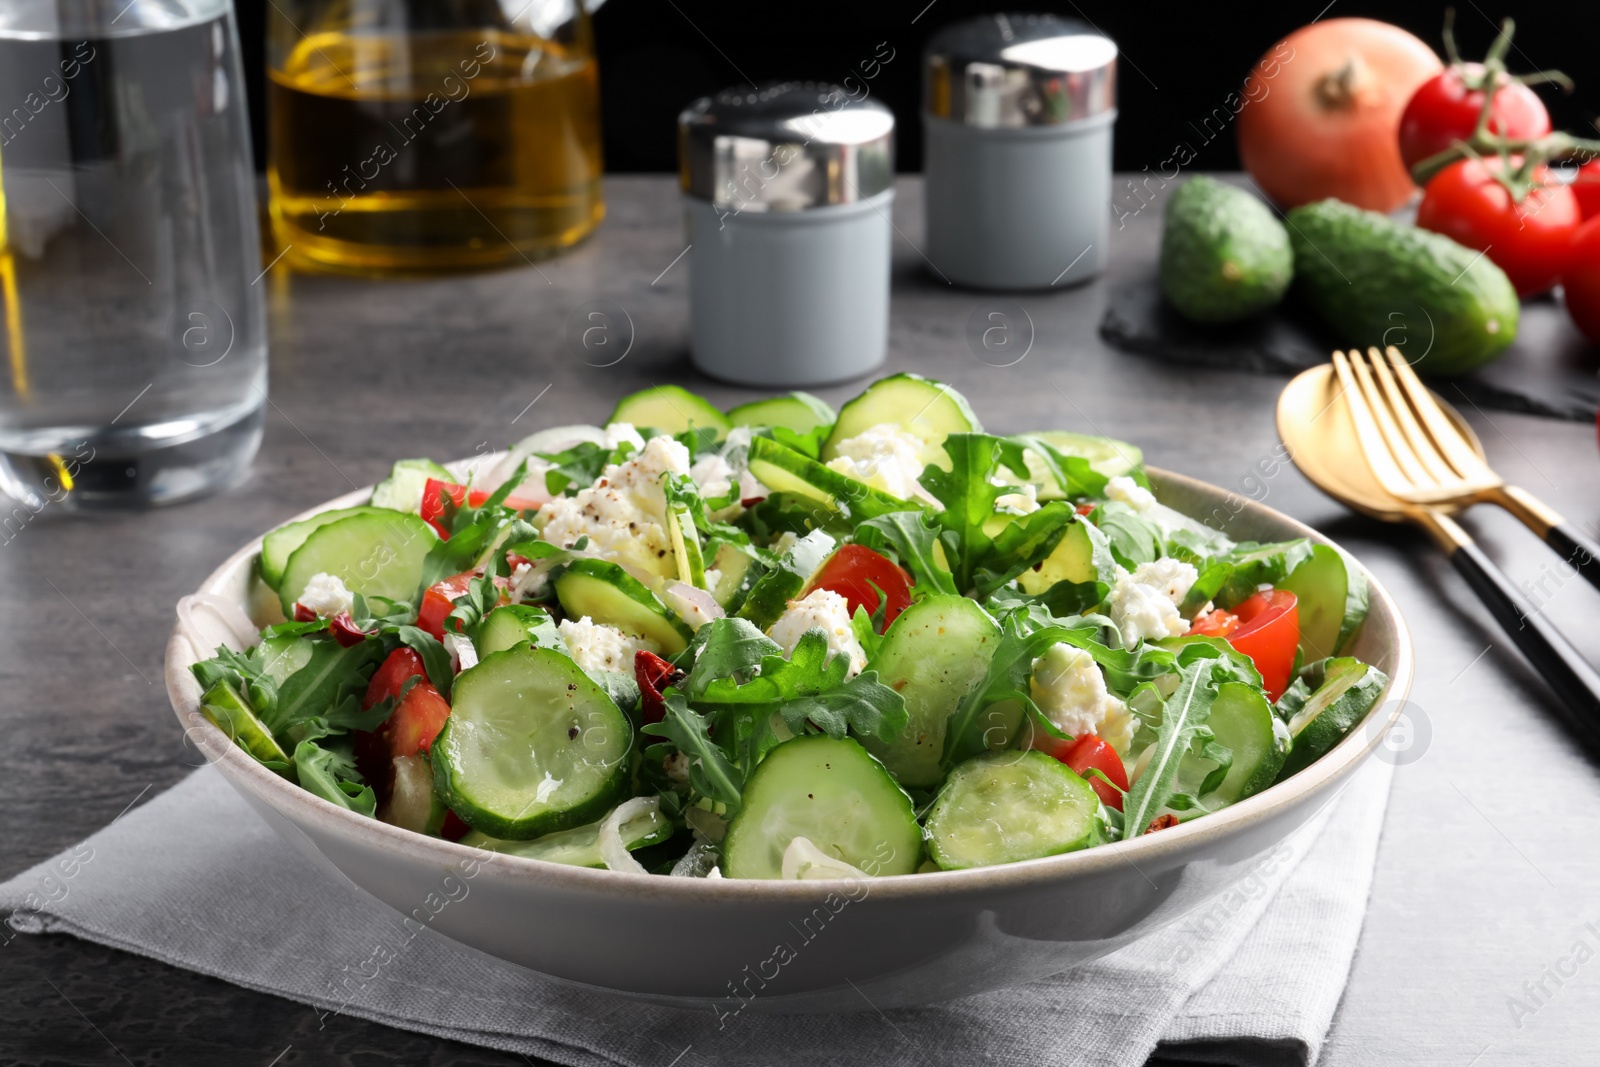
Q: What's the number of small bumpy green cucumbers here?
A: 2